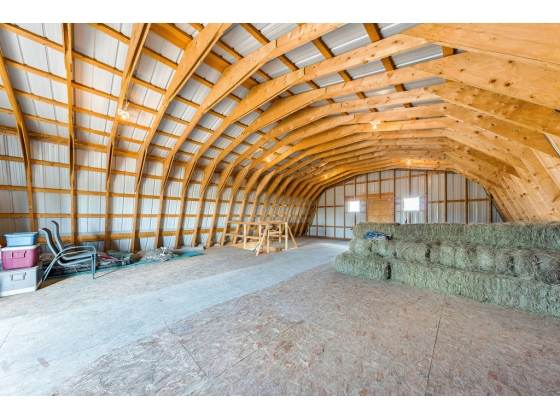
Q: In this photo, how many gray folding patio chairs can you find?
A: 2